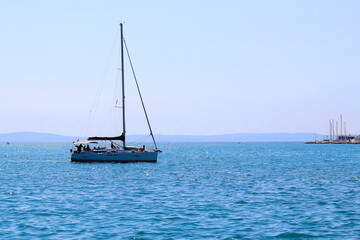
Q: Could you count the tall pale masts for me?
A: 5